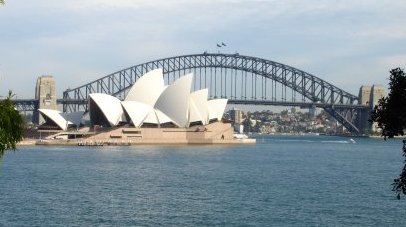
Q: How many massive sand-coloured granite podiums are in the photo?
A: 1